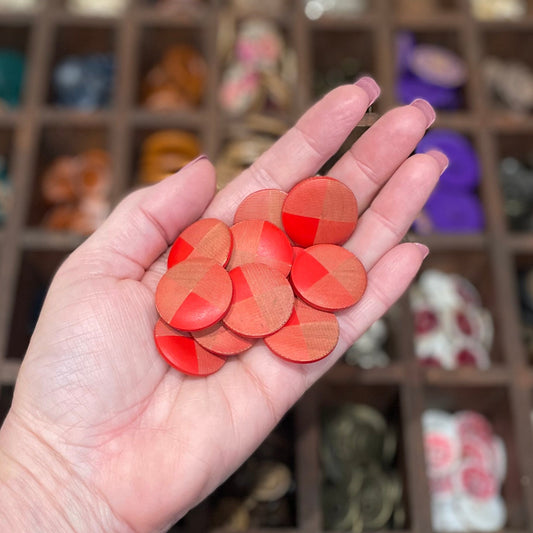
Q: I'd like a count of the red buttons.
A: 10